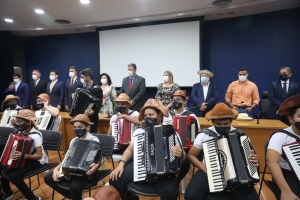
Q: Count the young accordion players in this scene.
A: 9